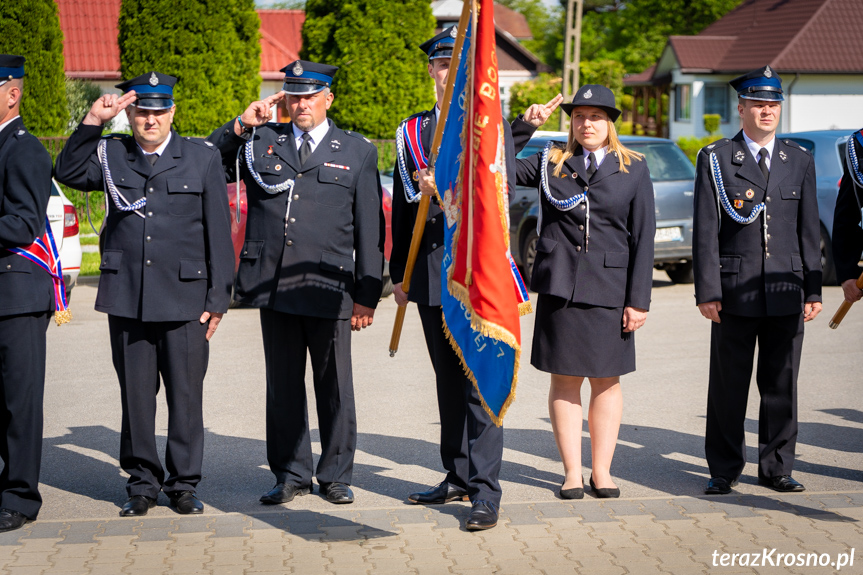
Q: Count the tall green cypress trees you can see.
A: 3